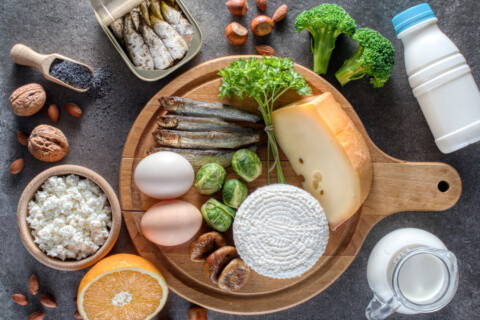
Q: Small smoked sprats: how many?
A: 4